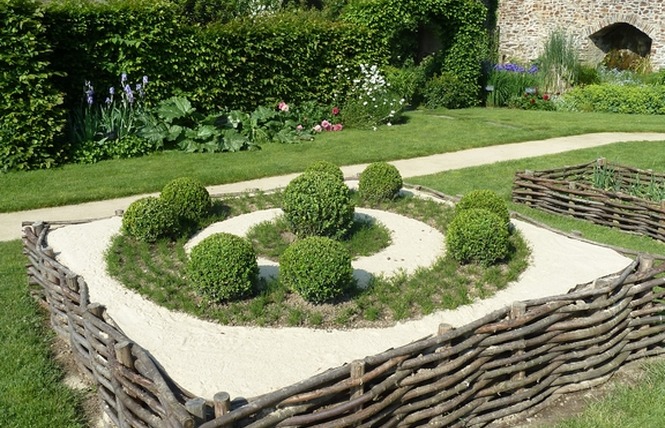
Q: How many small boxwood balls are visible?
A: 9